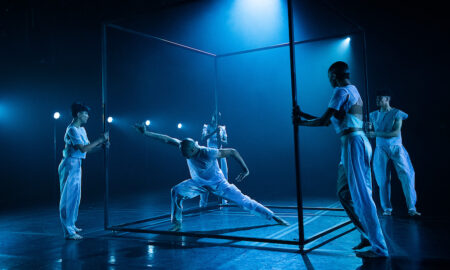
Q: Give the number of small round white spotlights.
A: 4